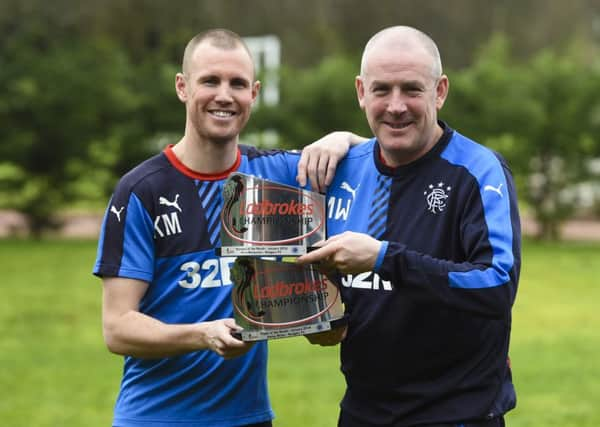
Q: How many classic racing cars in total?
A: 0